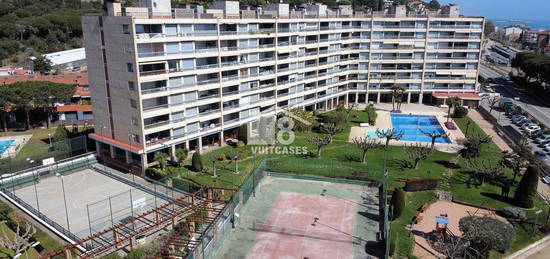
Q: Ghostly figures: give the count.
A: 0